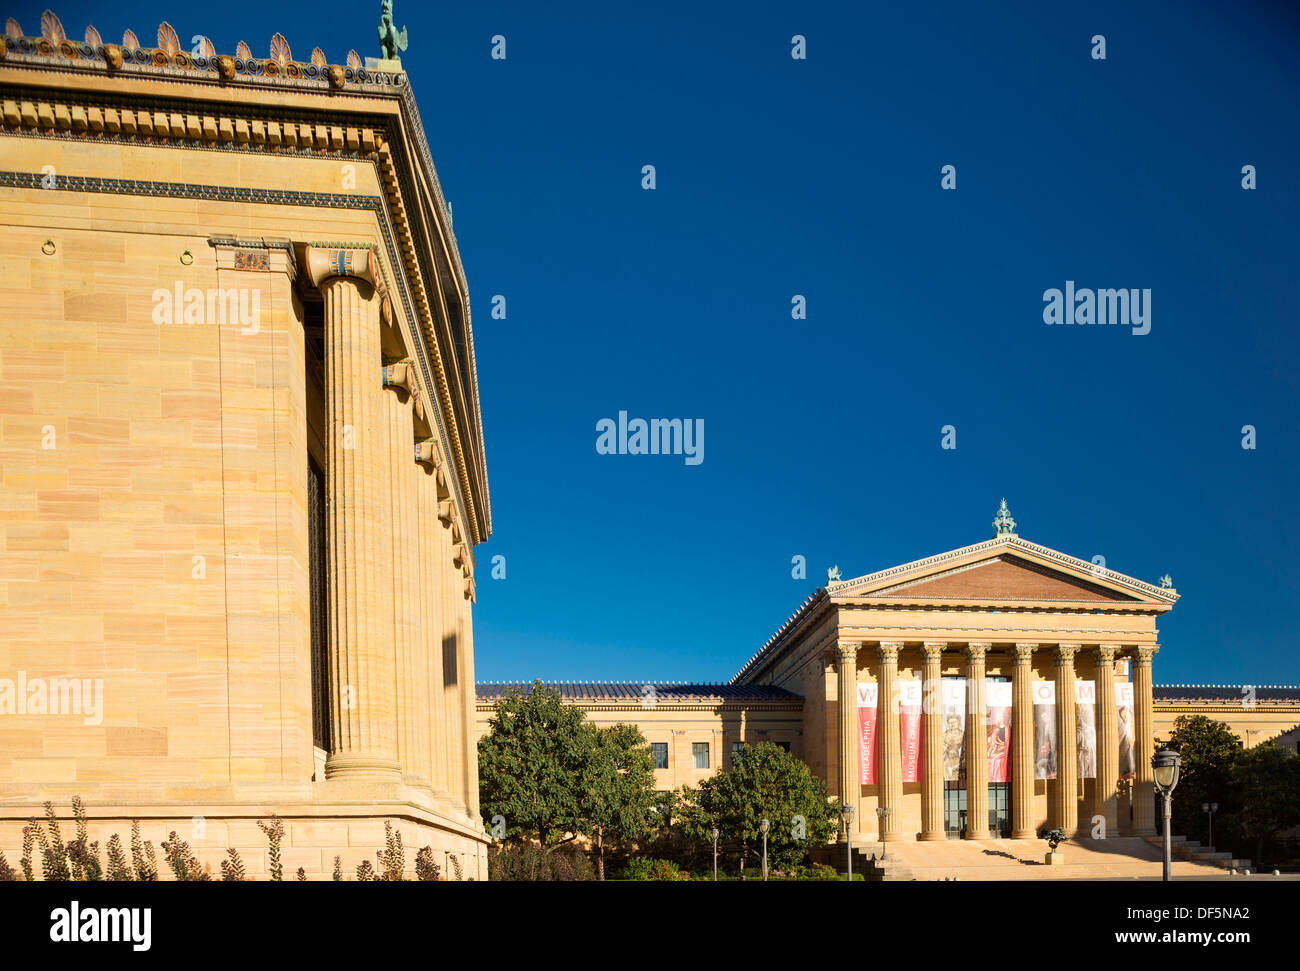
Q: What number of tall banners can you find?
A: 7